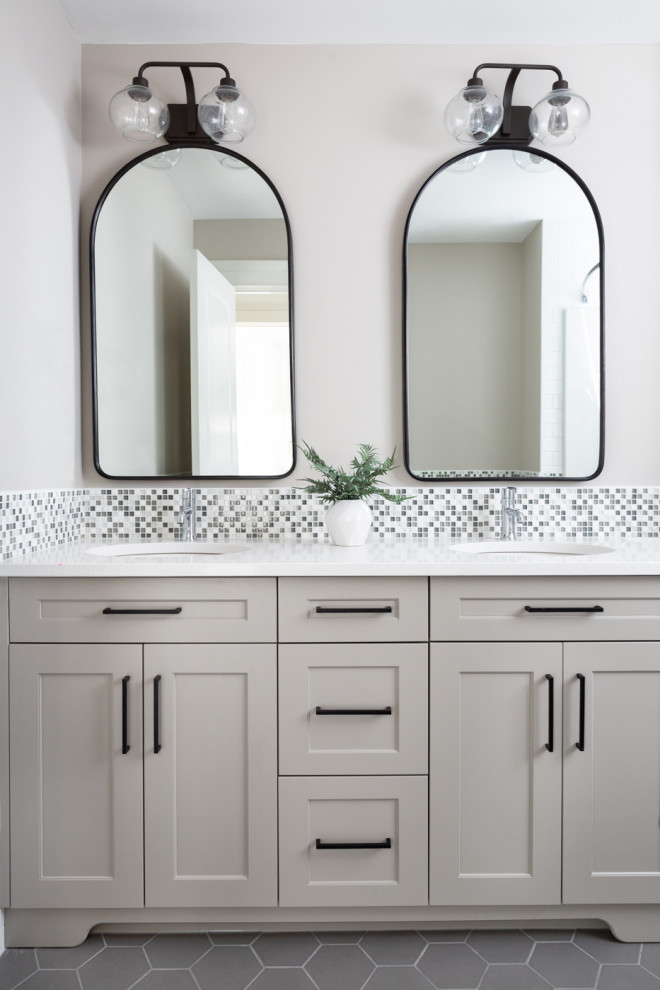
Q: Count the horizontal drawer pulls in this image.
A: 5